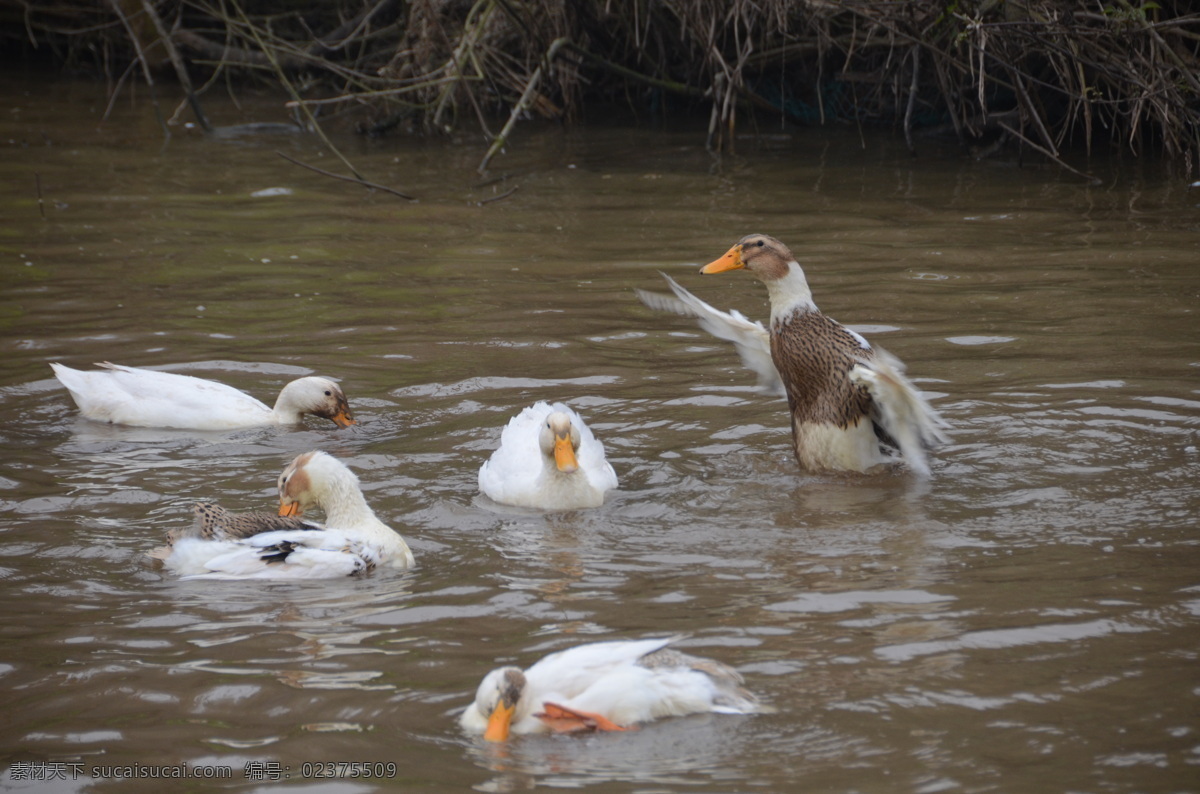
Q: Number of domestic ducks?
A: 5